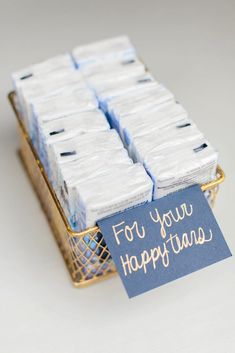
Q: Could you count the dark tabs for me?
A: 7